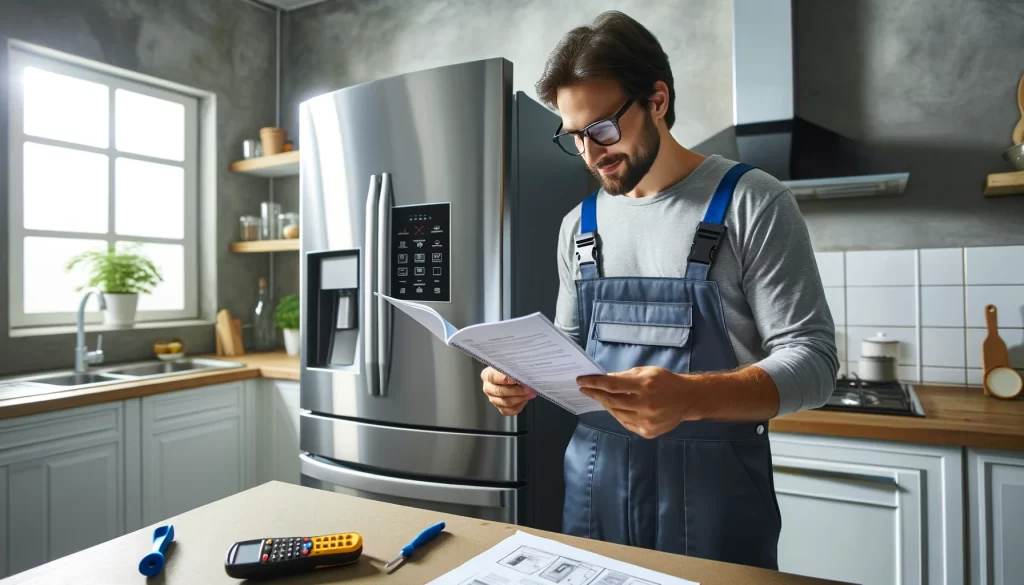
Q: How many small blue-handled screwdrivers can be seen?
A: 1